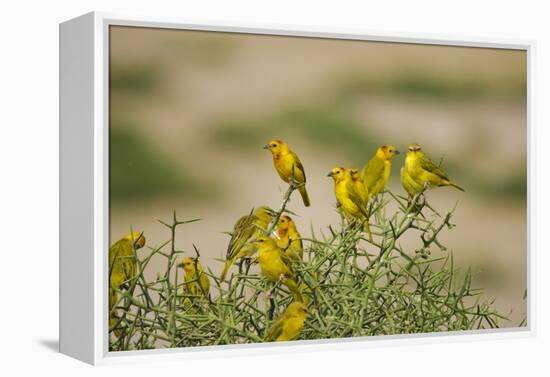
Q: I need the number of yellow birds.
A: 11